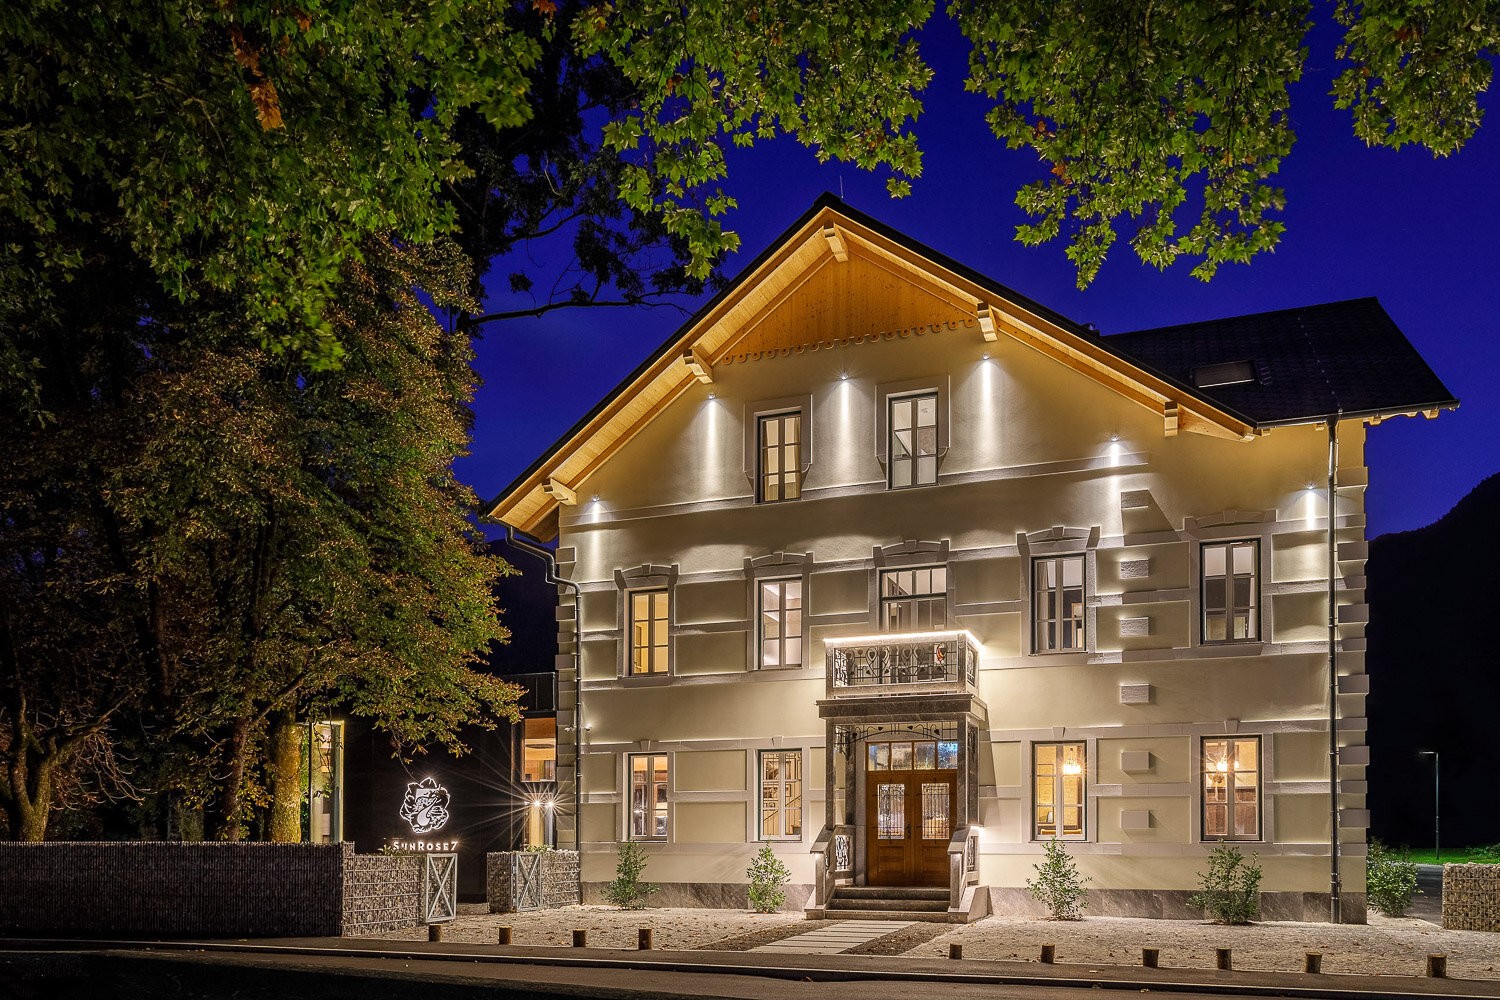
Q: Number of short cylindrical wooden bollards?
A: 10